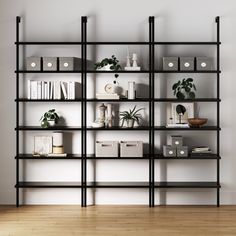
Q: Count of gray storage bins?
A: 11